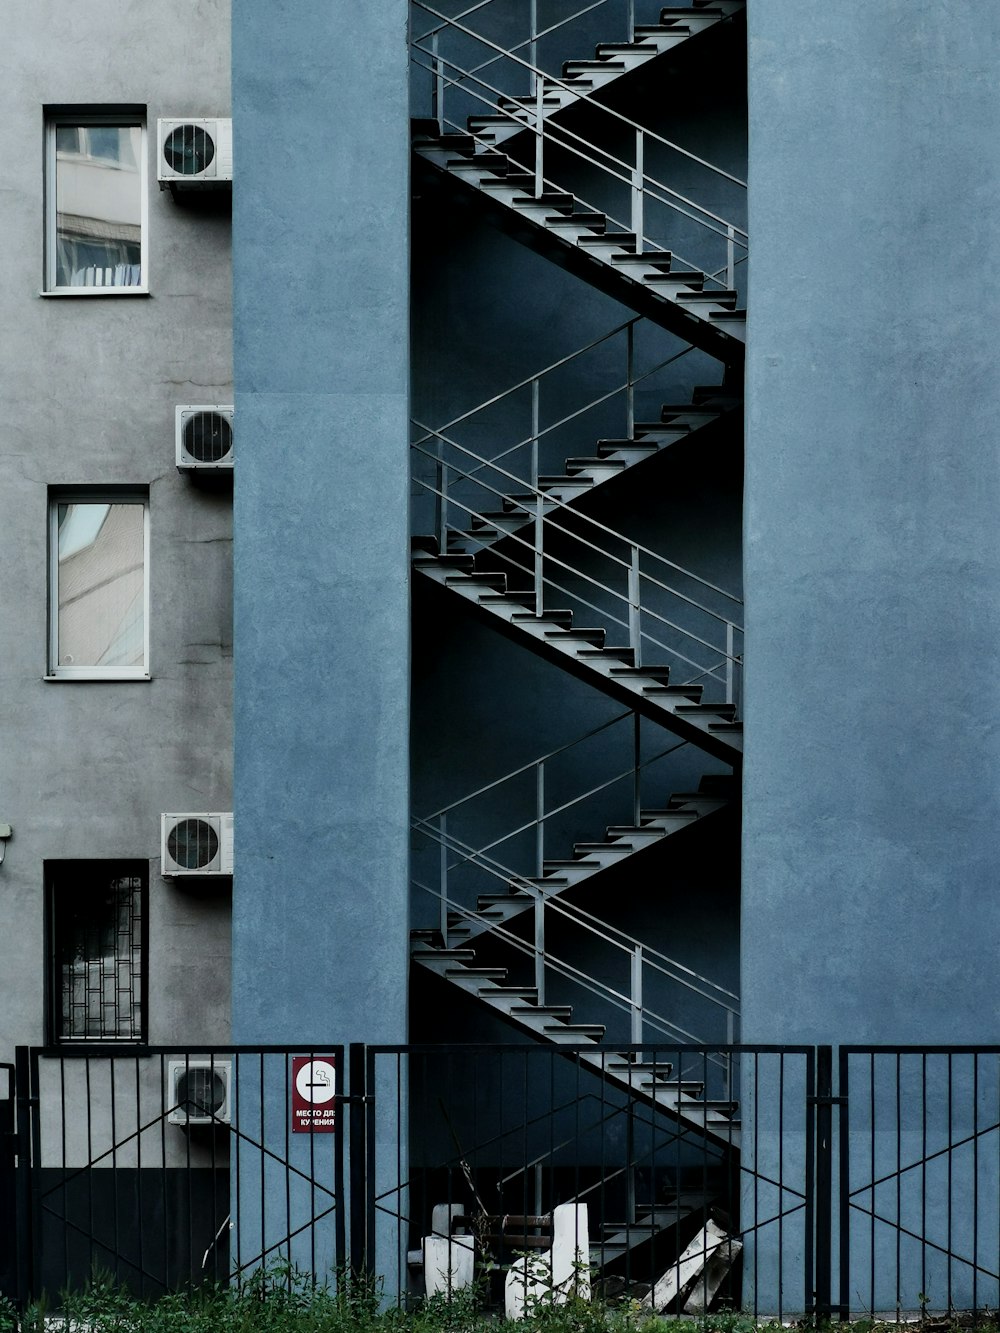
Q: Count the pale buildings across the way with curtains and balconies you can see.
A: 0